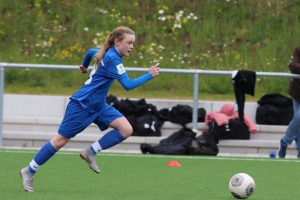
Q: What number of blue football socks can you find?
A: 2